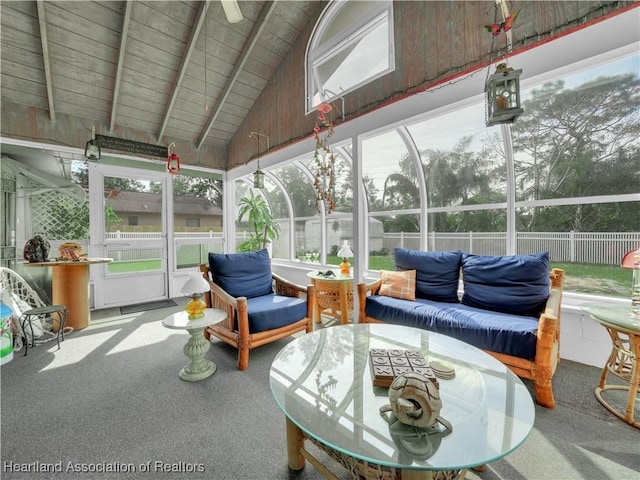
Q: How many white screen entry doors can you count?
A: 1